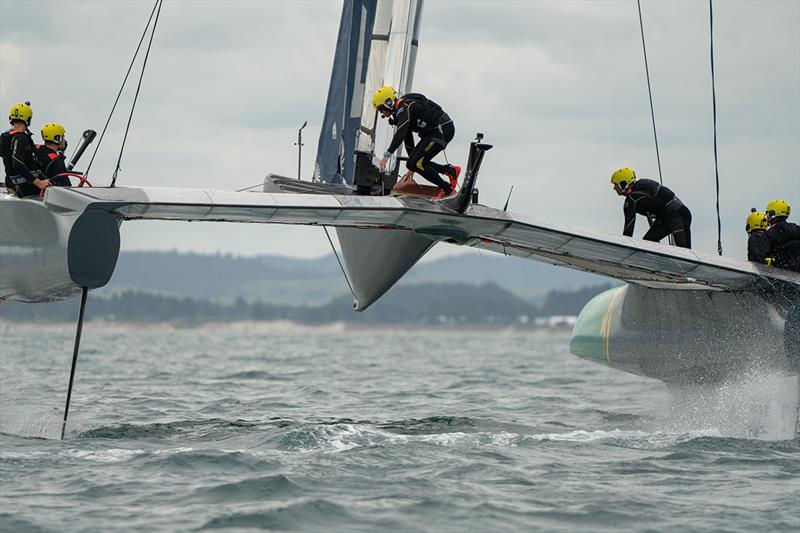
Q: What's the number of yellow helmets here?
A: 6